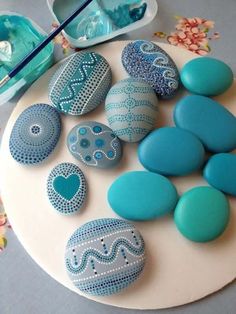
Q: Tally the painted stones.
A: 13